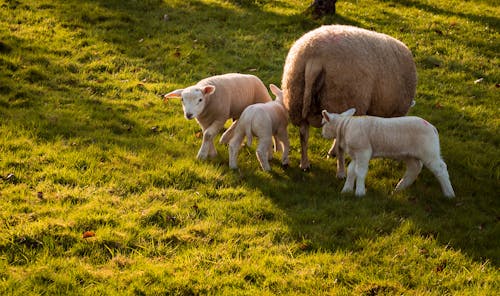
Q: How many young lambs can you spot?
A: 3